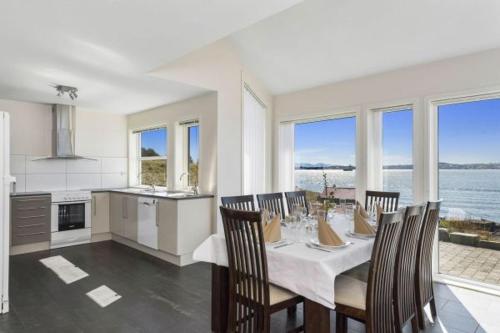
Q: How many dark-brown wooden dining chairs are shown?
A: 8